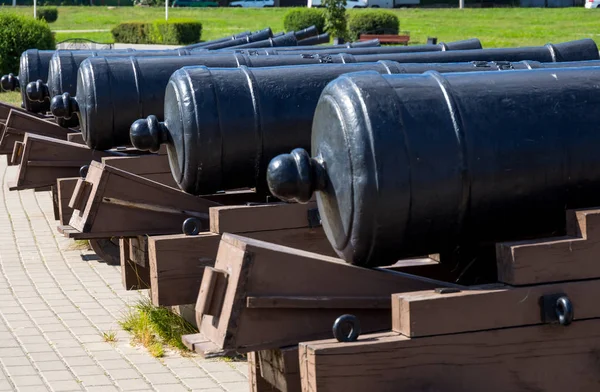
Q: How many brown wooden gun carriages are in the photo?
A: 5